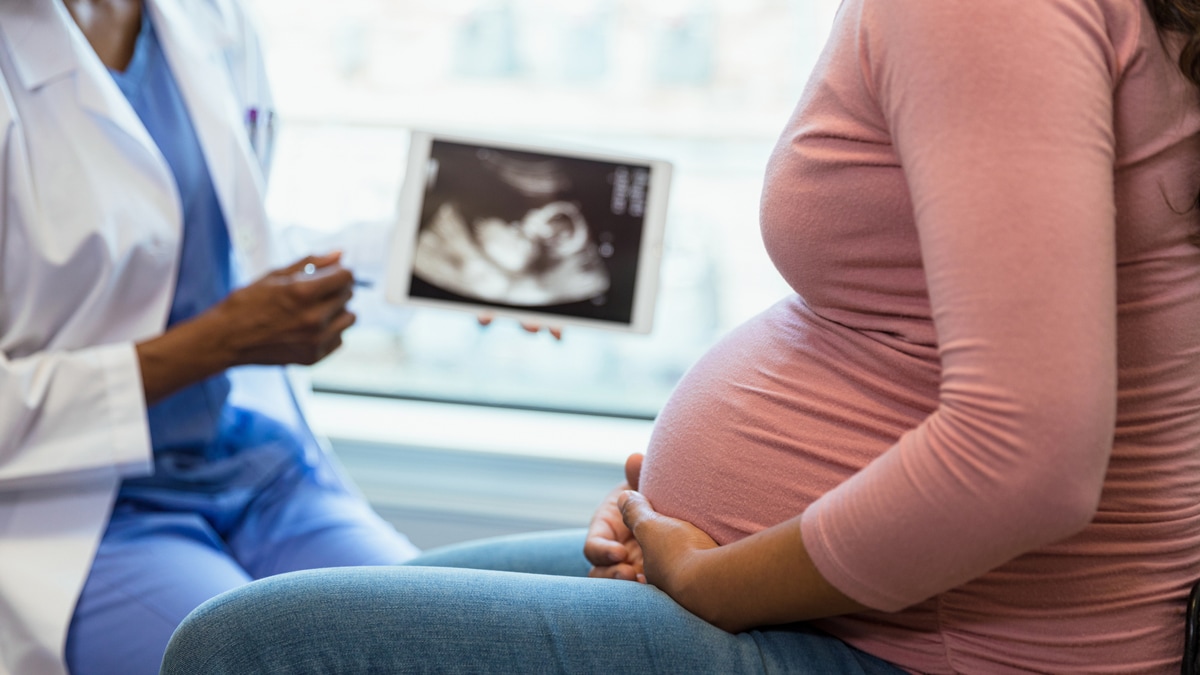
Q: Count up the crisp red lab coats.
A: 0